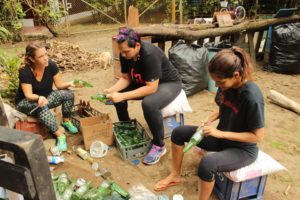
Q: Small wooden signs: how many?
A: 1